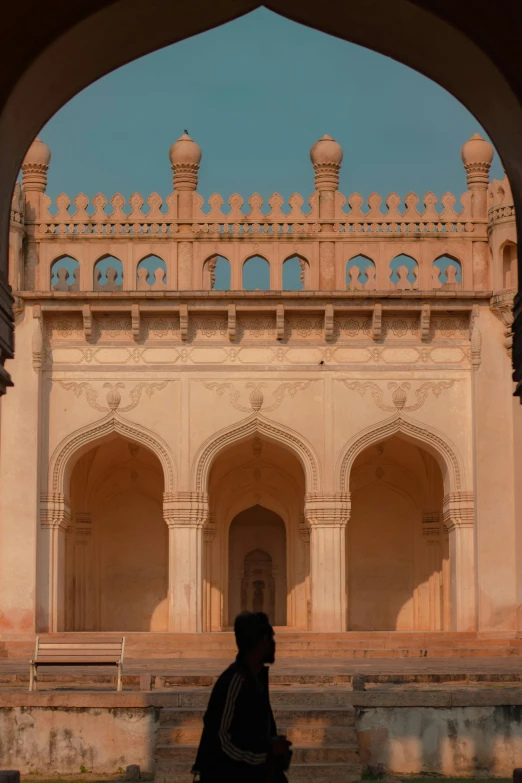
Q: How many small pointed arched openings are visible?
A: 9